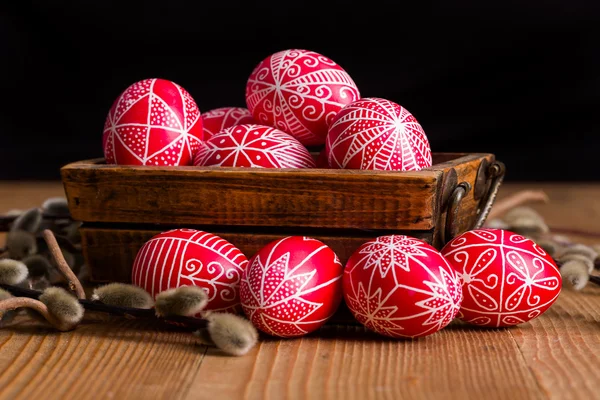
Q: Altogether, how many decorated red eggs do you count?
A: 9